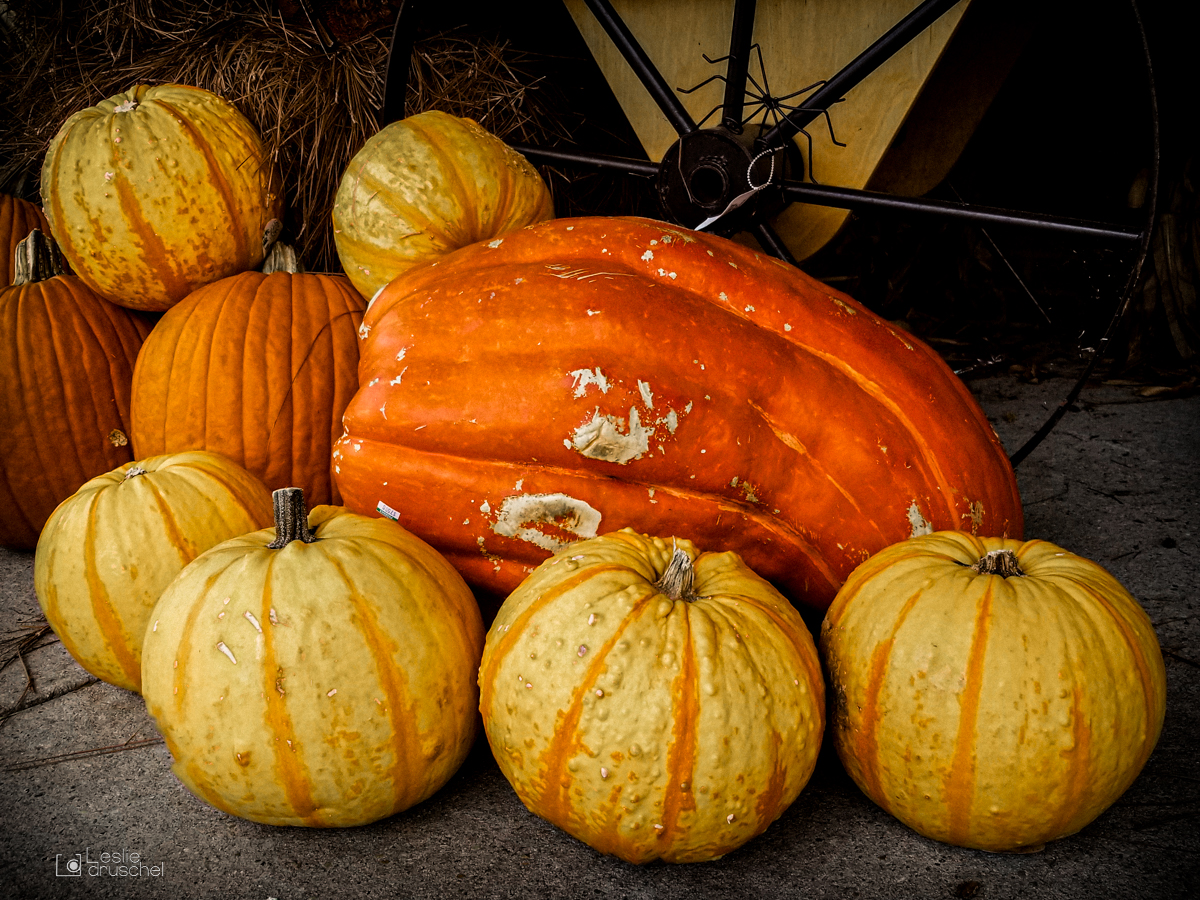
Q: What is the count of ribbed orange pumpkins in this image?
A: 3